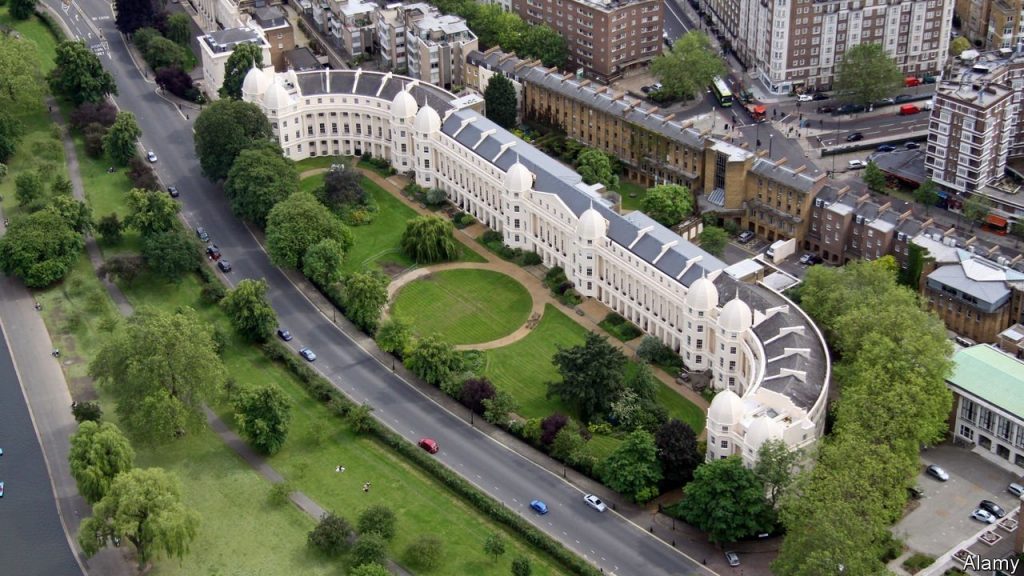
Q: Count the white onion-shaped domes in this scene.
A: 10